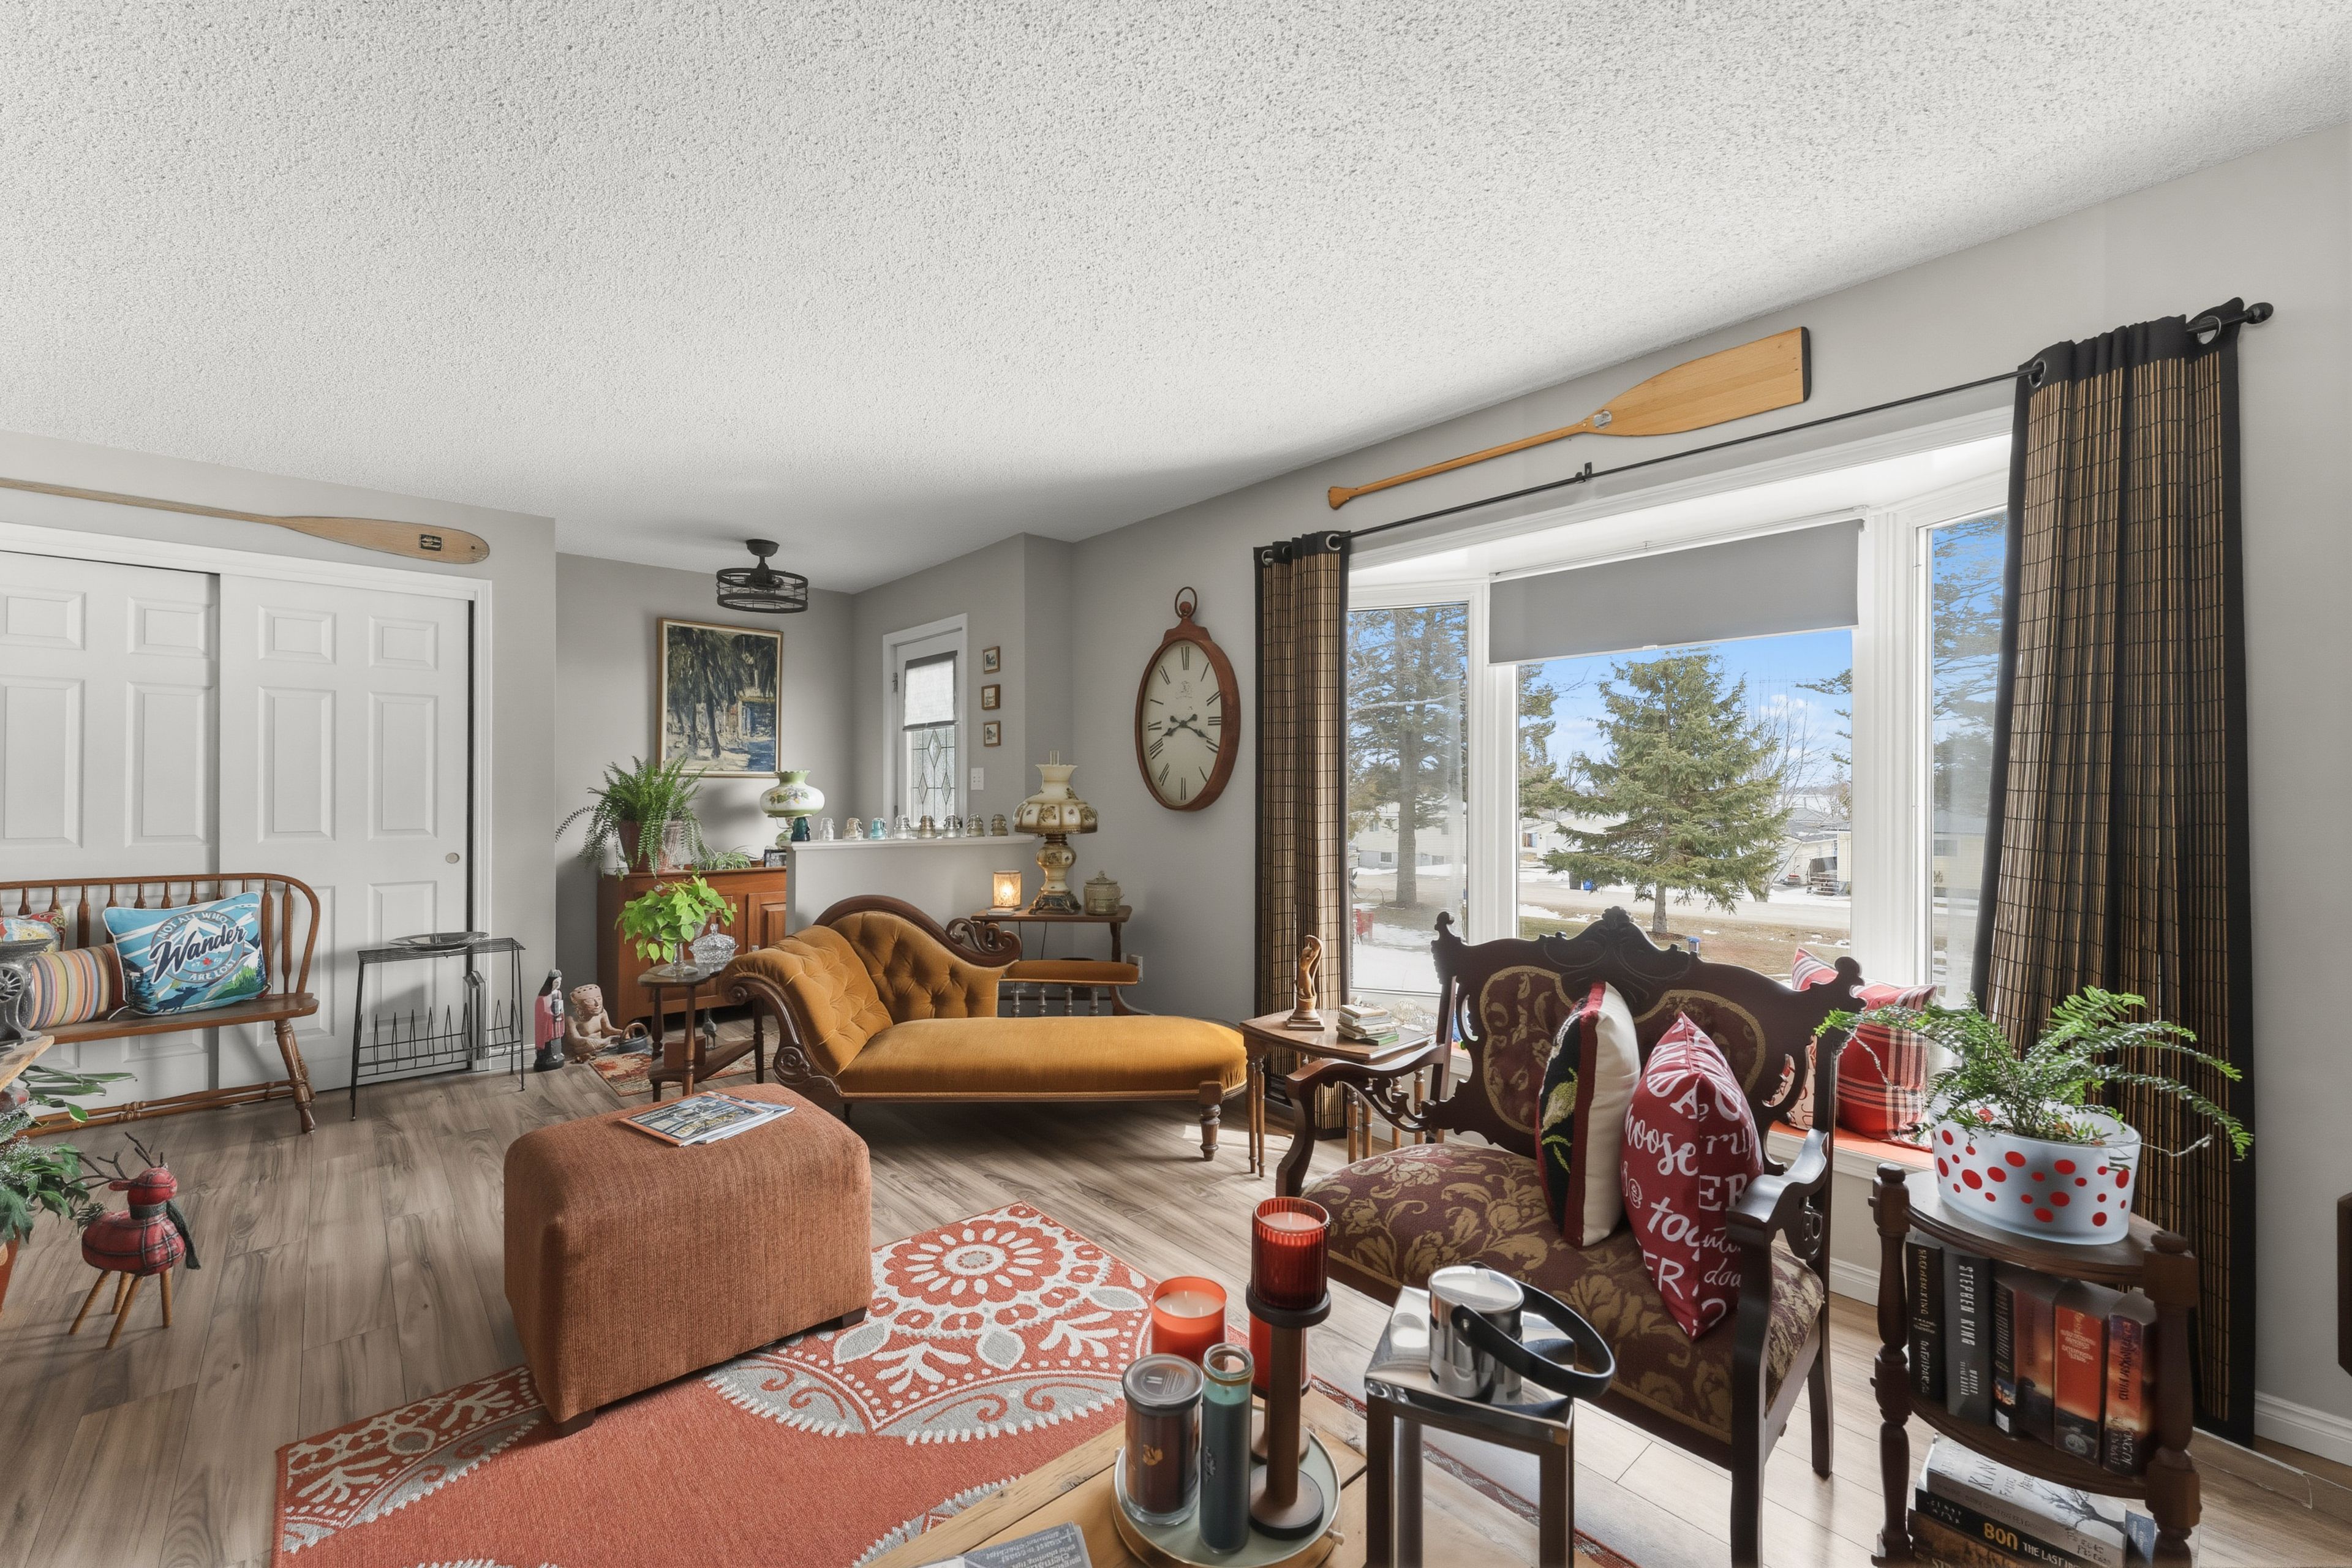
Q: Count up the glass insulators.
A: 9